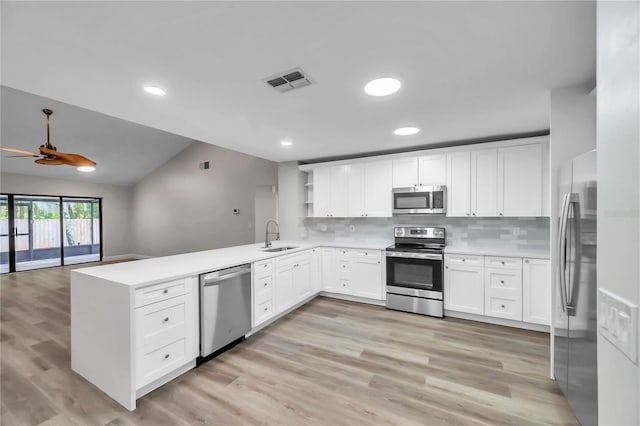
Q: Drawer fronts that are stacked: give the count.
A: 12